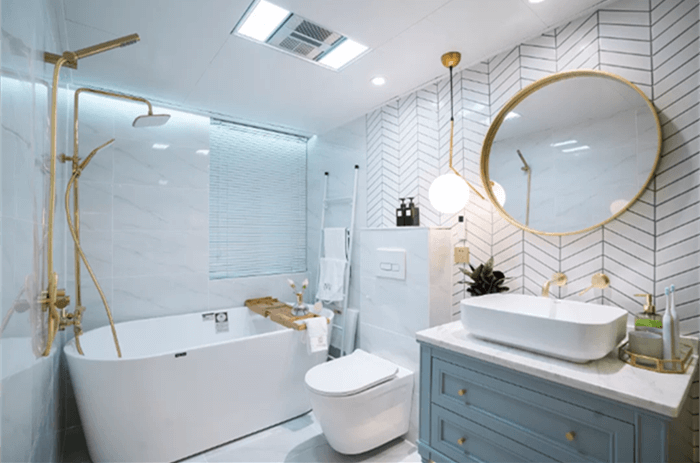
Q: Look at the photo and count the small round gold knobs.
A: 3